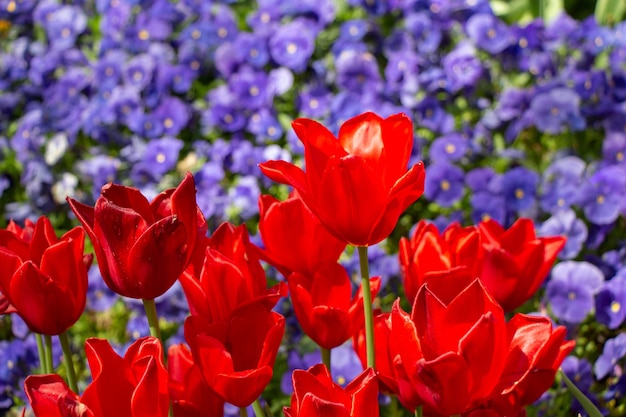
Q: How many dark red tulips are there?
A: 1